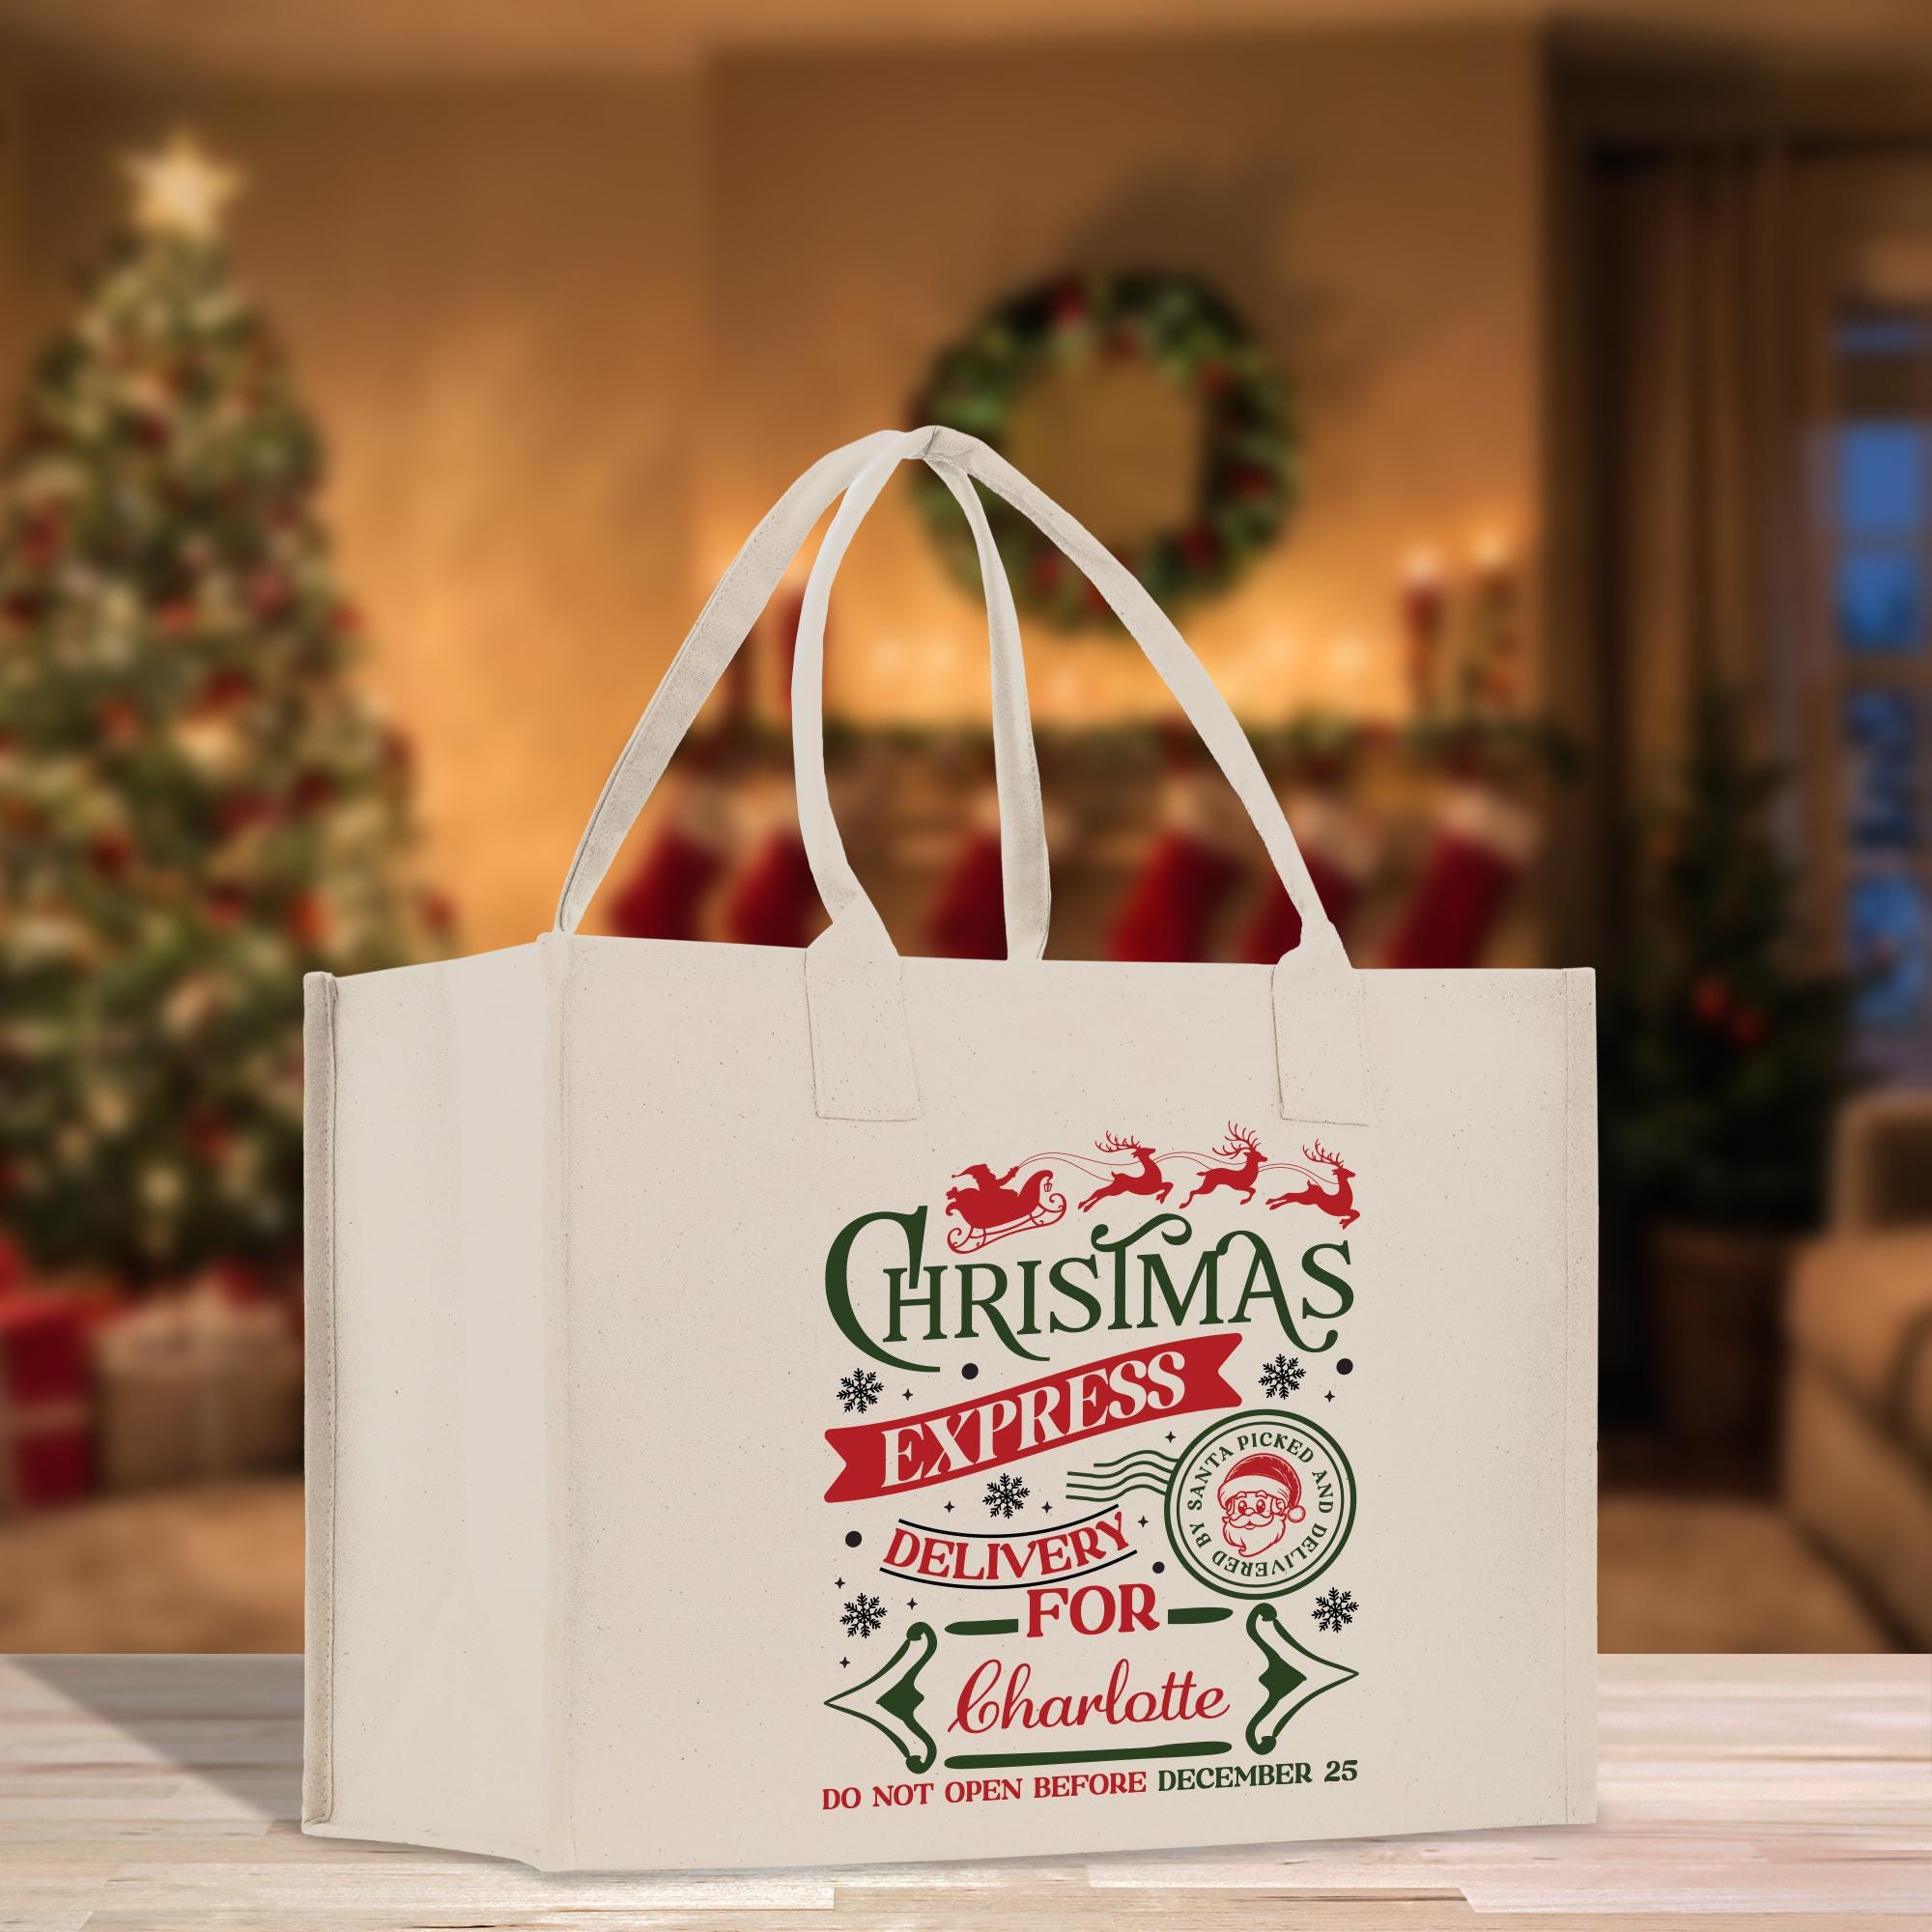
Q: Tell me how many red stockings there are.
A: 6